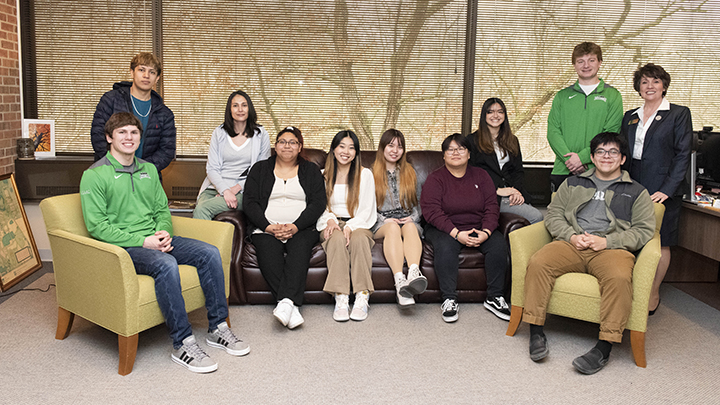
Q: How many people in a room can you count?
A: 11